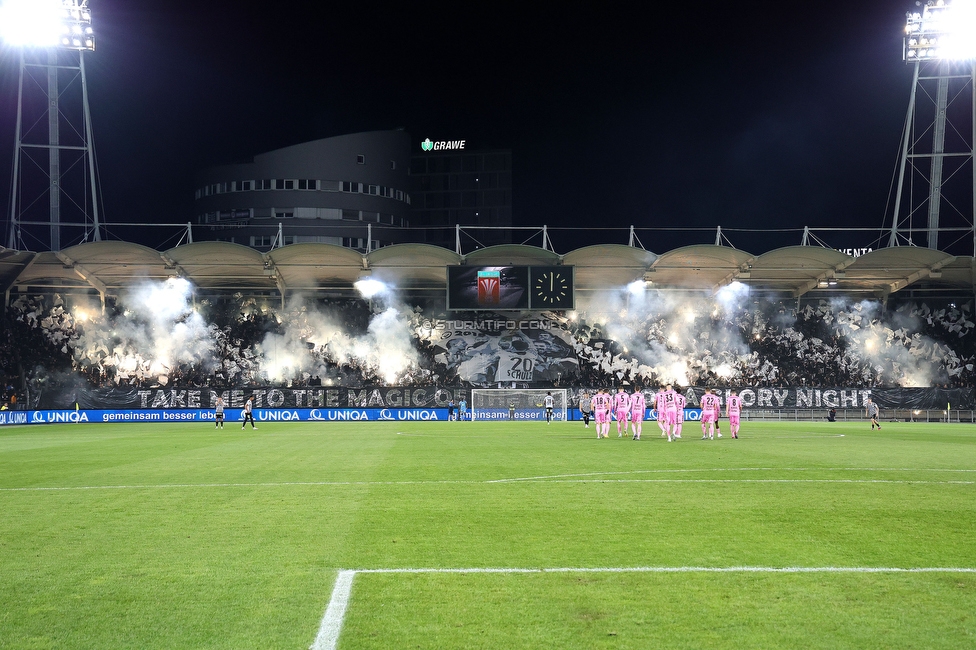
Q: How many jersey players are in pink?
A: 10